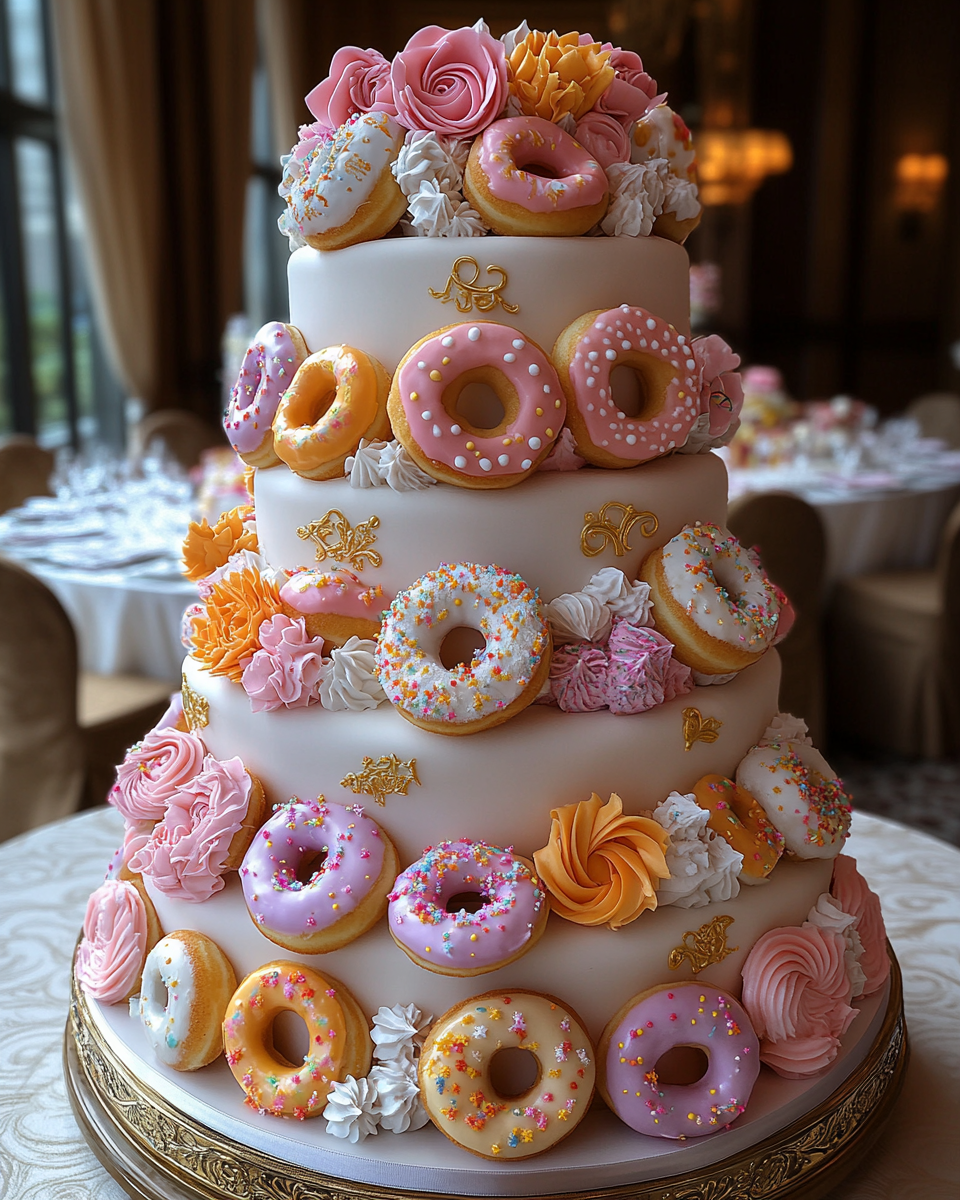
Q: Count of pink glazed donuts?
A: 4